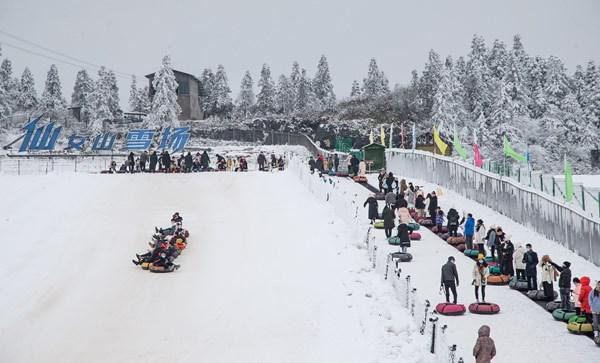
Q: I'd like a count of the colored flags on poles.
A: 11